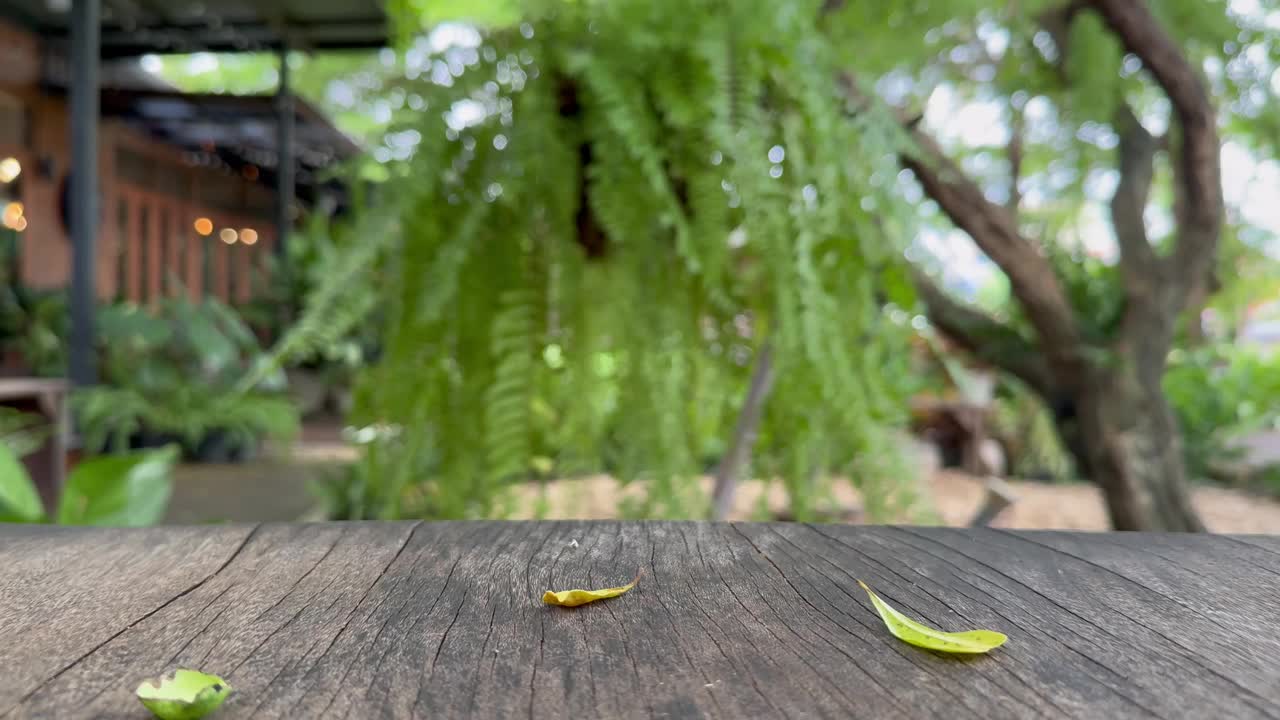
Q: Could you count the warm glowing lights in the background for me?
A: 5